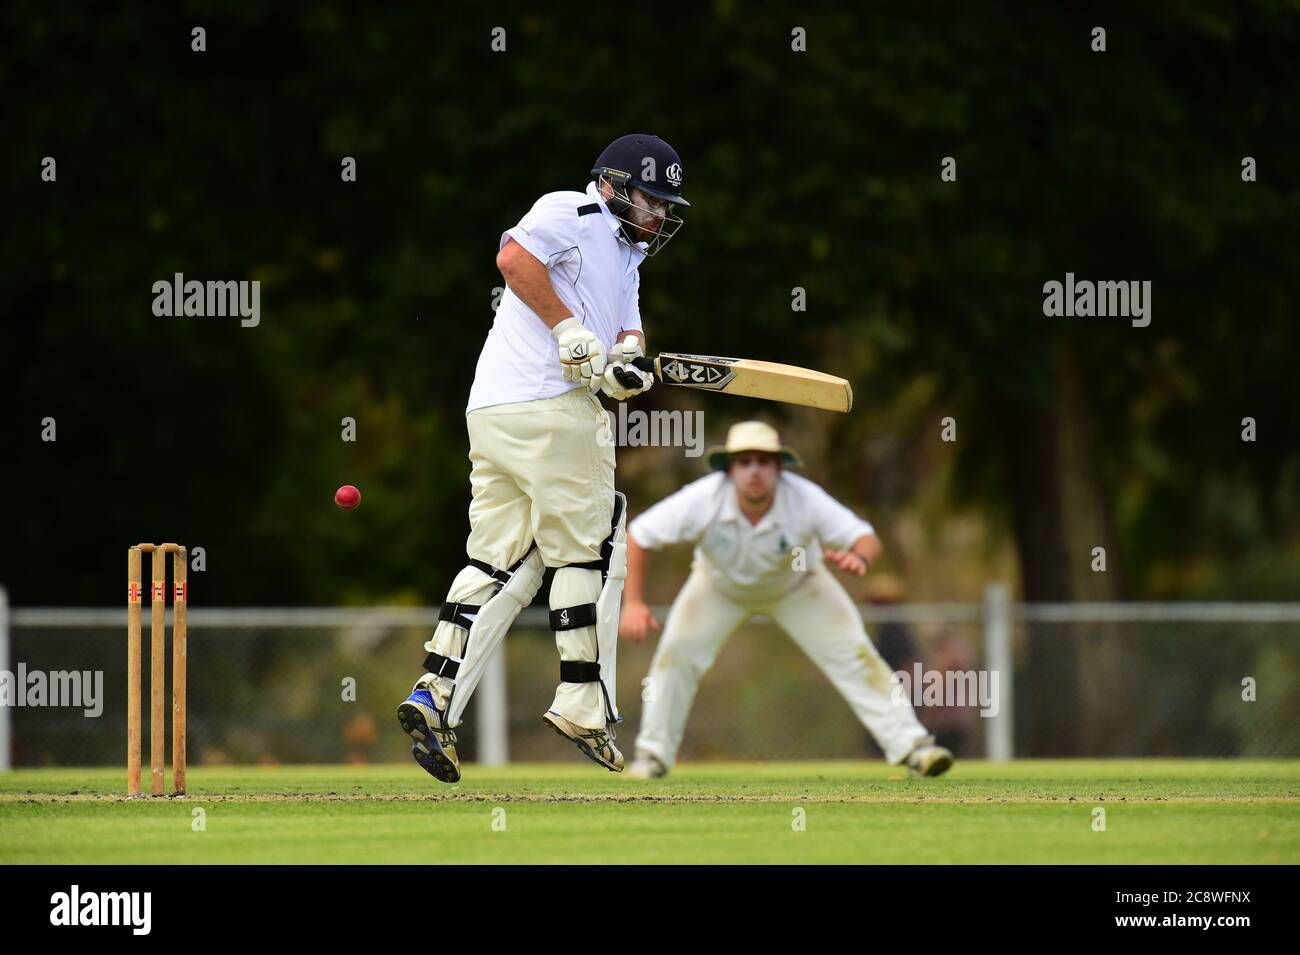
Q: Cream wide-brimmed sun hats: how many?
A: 1